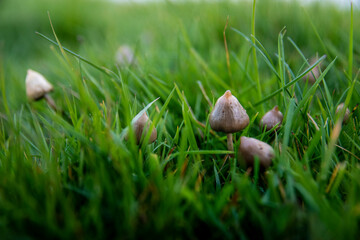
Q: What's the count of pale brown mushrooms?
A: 8